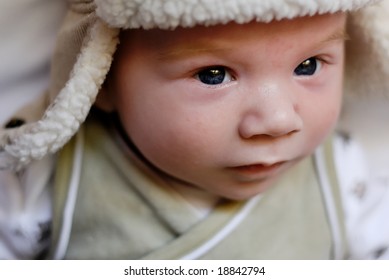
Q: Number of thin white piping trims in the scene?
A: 3